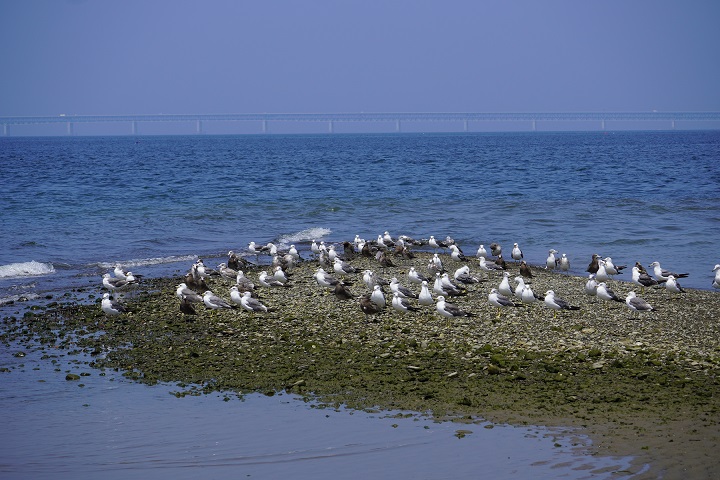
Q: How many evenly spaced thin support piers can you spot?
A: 11